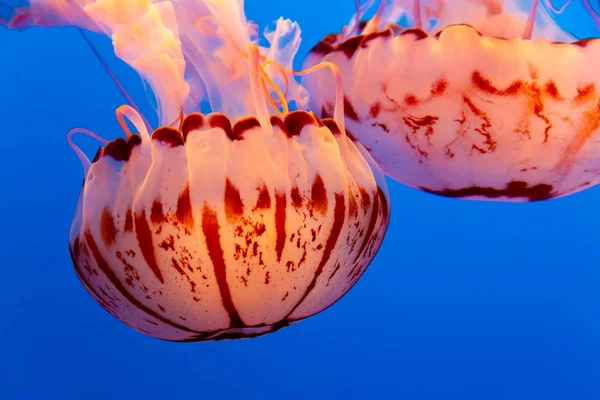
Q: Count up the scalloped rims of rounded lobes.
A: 2